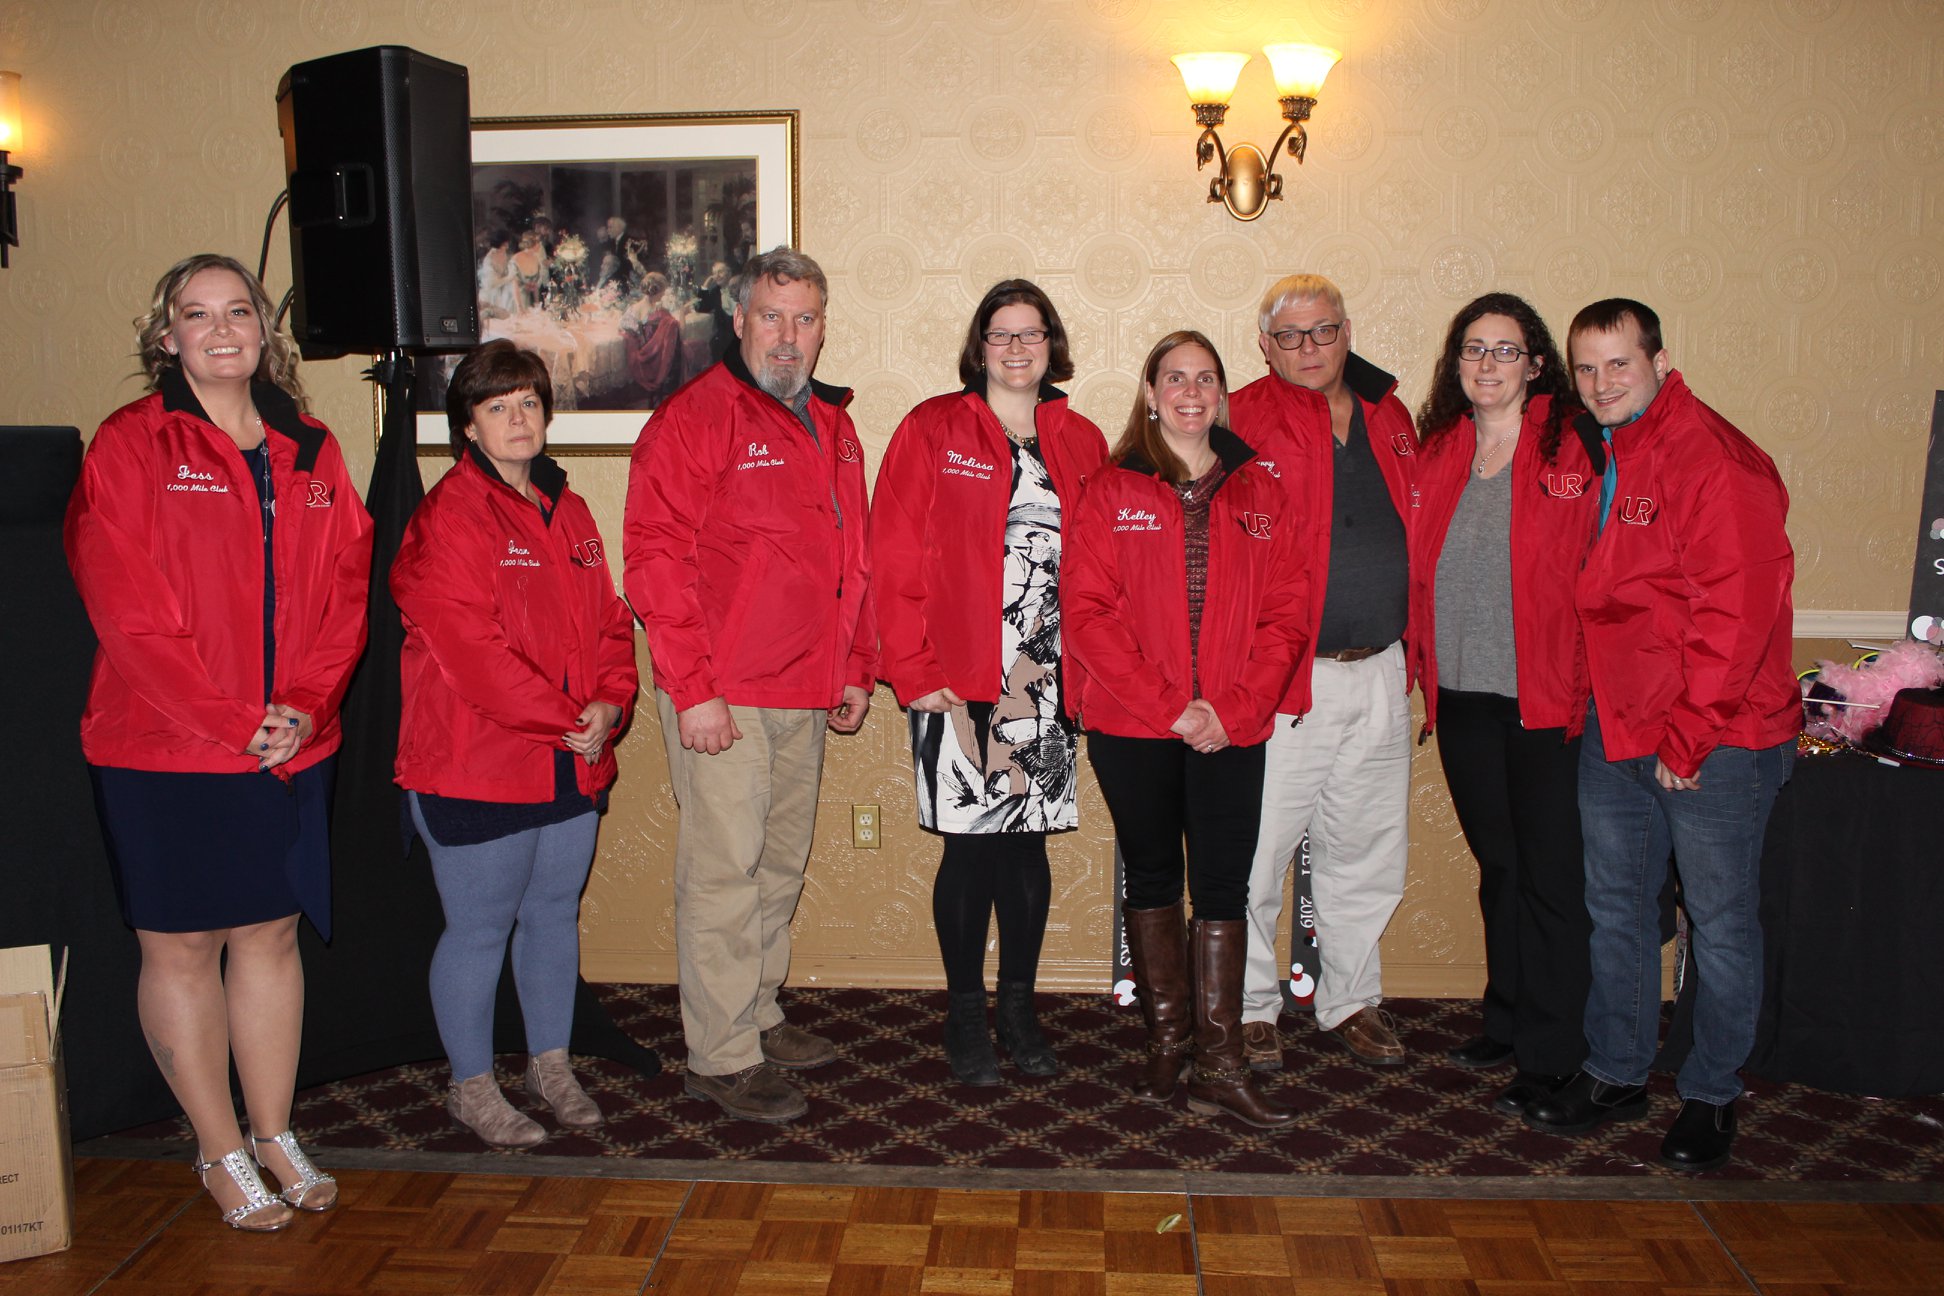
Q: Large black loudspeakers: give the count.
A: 1